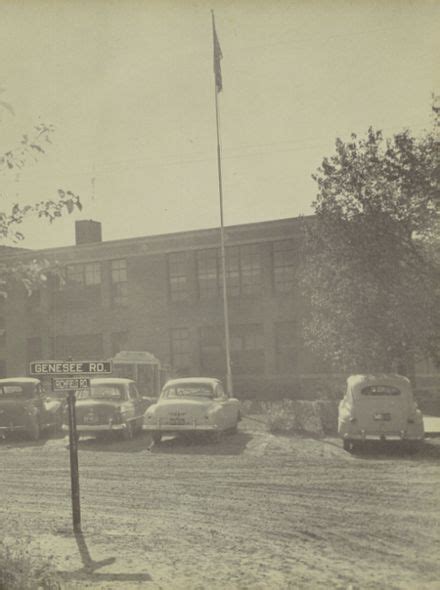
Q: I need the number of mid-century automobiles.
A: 4